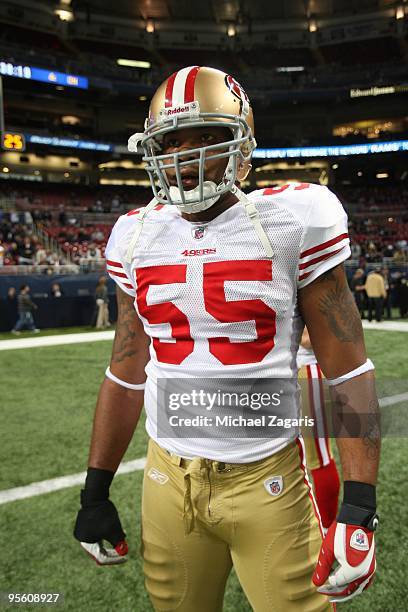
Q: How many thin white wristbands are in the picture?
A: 2